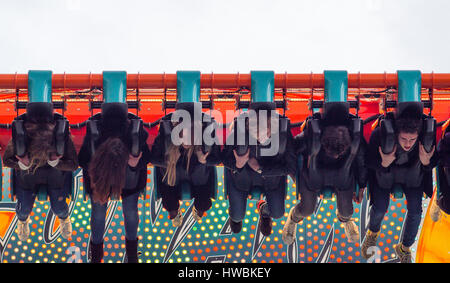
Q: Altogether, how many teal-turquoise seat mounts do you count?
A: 6